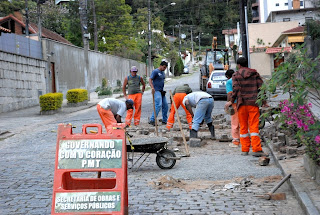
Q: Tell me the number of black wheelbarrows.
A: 1